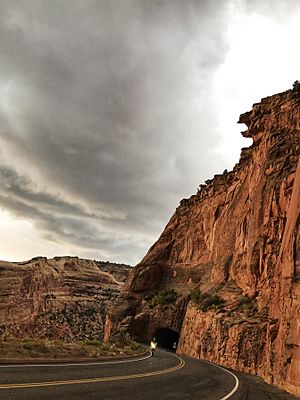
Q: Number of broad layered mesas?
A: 1